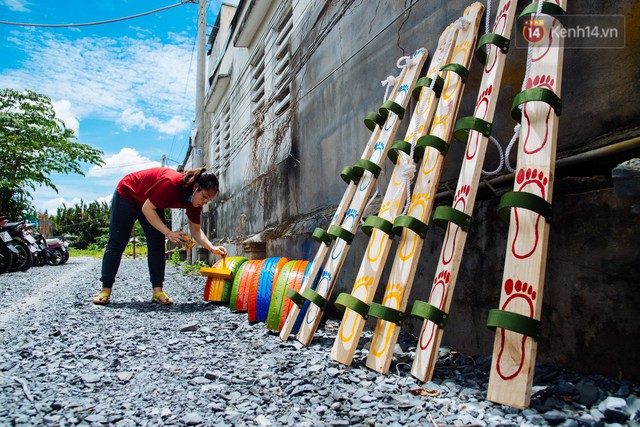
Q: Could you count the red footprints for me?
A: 8